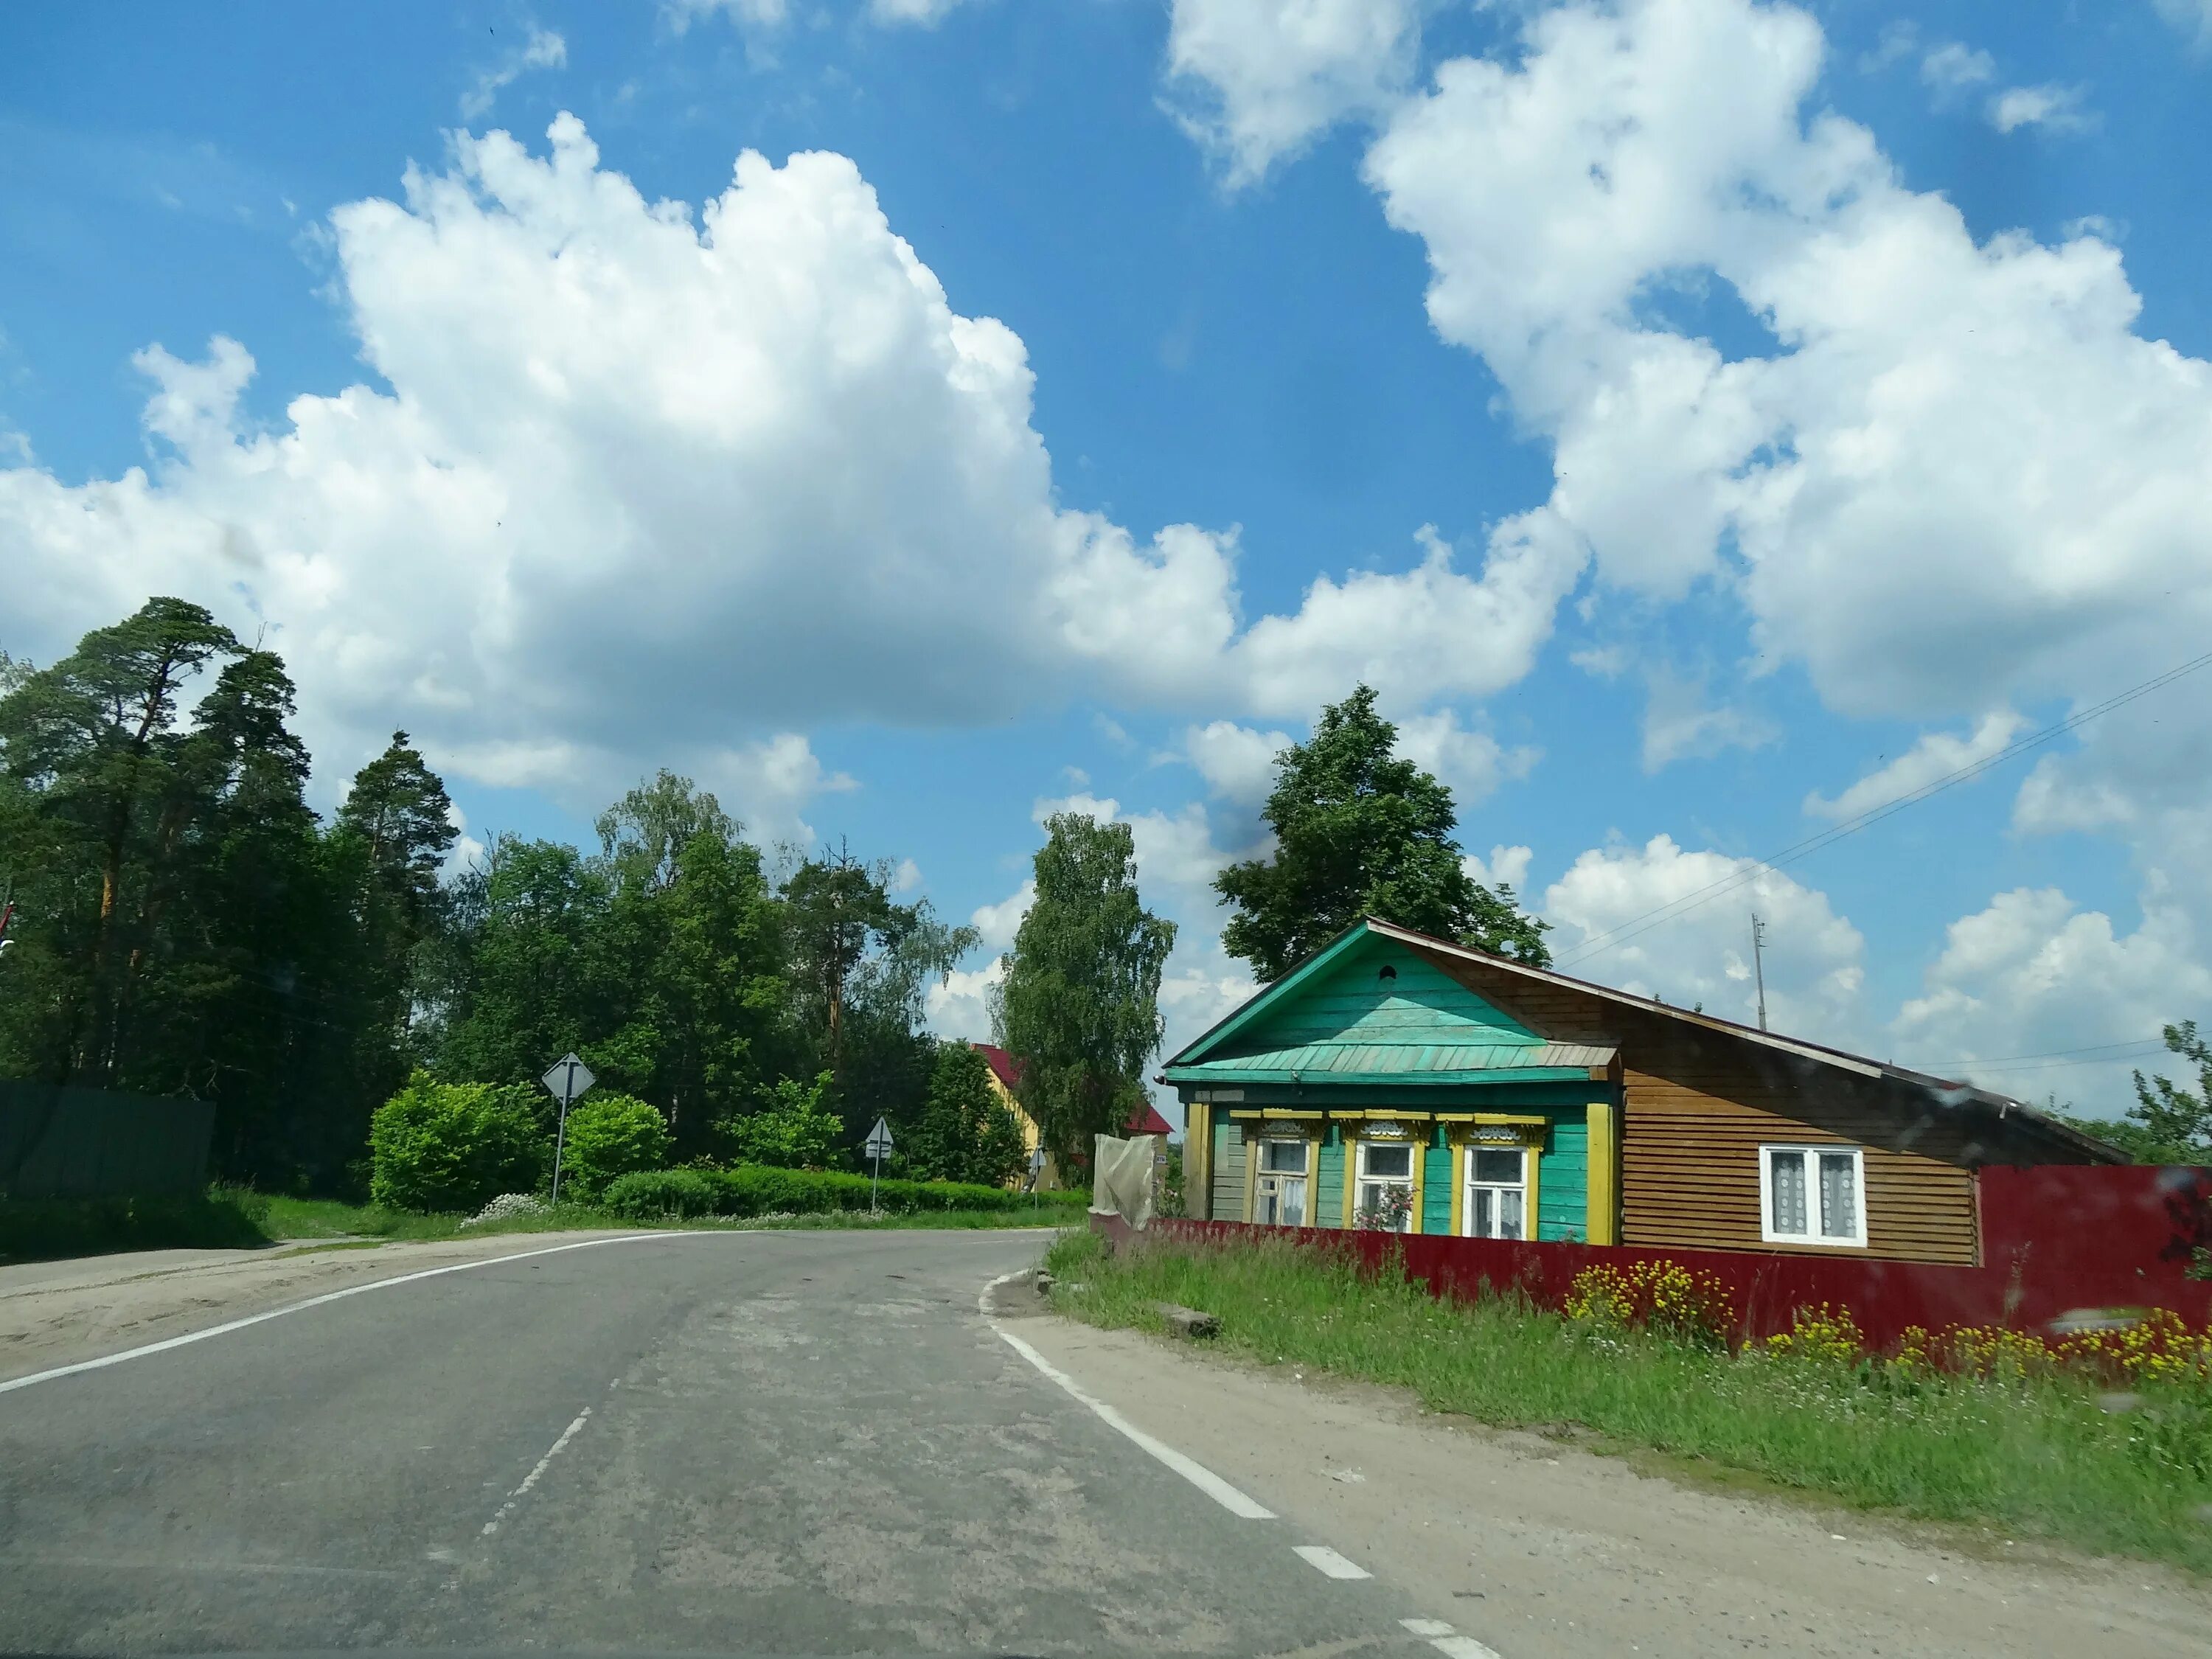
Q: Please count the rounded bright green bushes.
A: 2